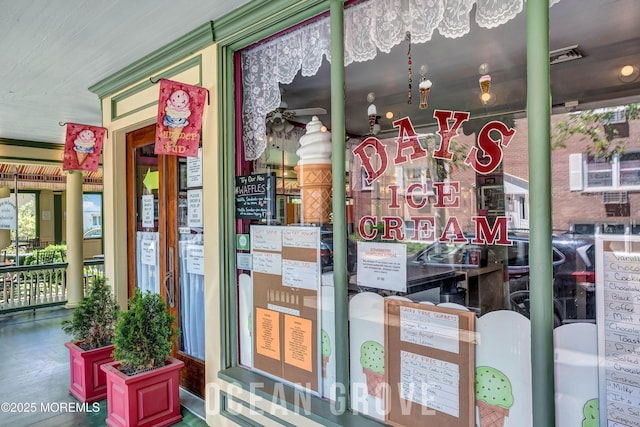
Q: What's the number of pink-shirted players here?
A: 0